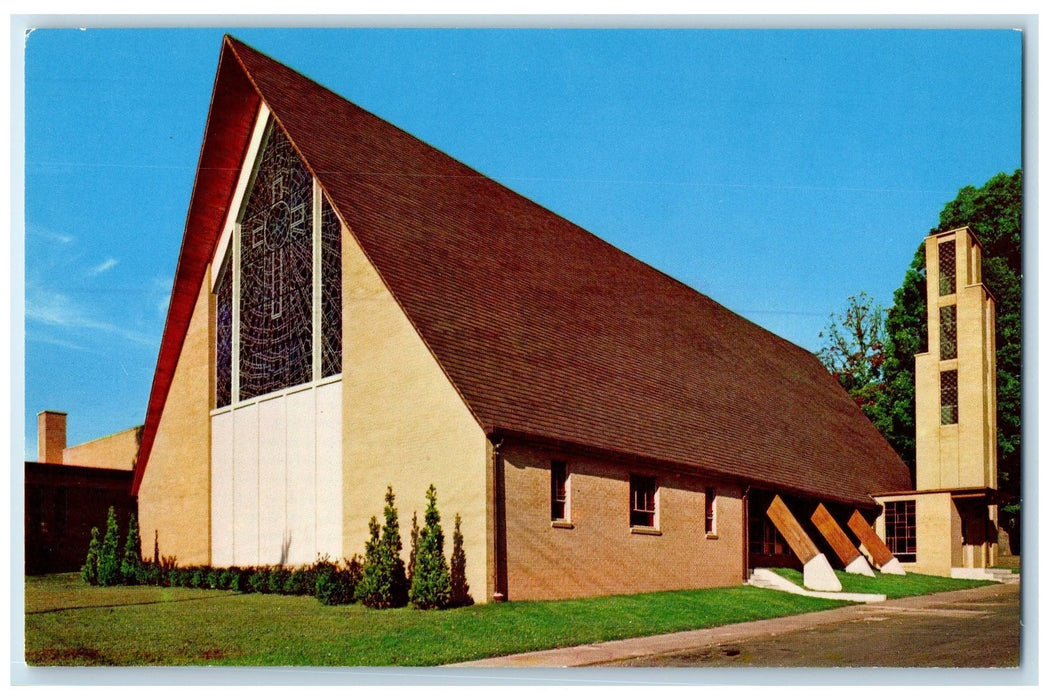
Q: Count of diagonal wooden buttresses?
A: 3